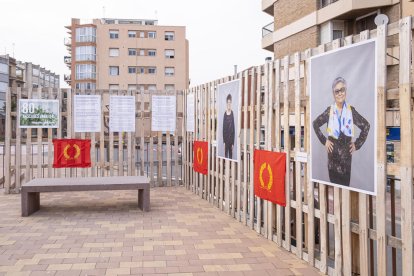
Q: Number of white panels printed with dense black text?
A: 4